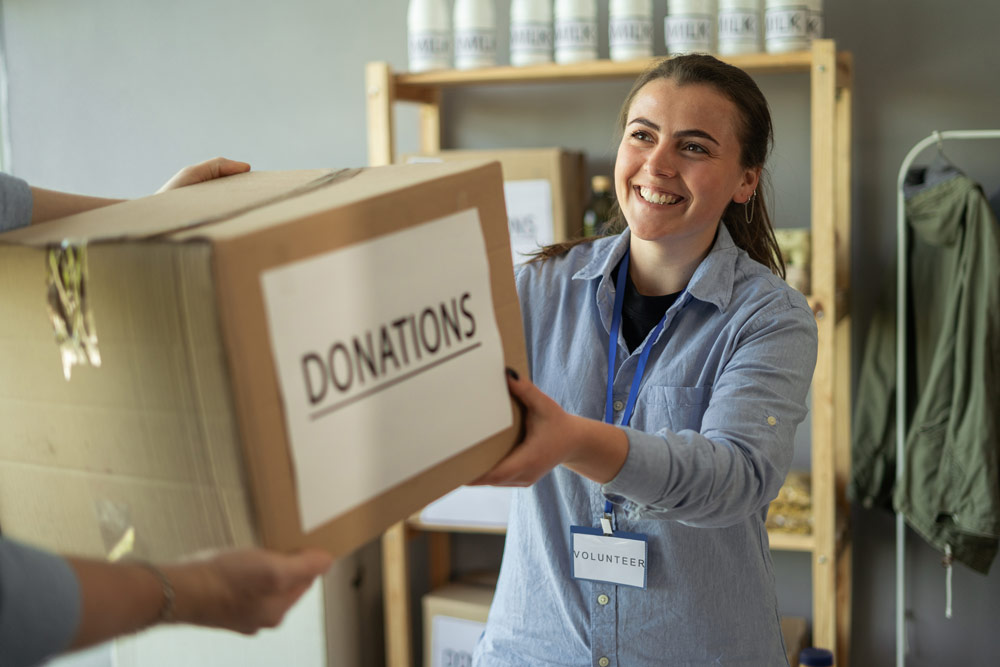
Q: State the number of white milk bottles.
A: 9